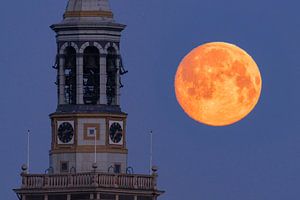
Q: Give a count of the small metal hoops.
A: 4